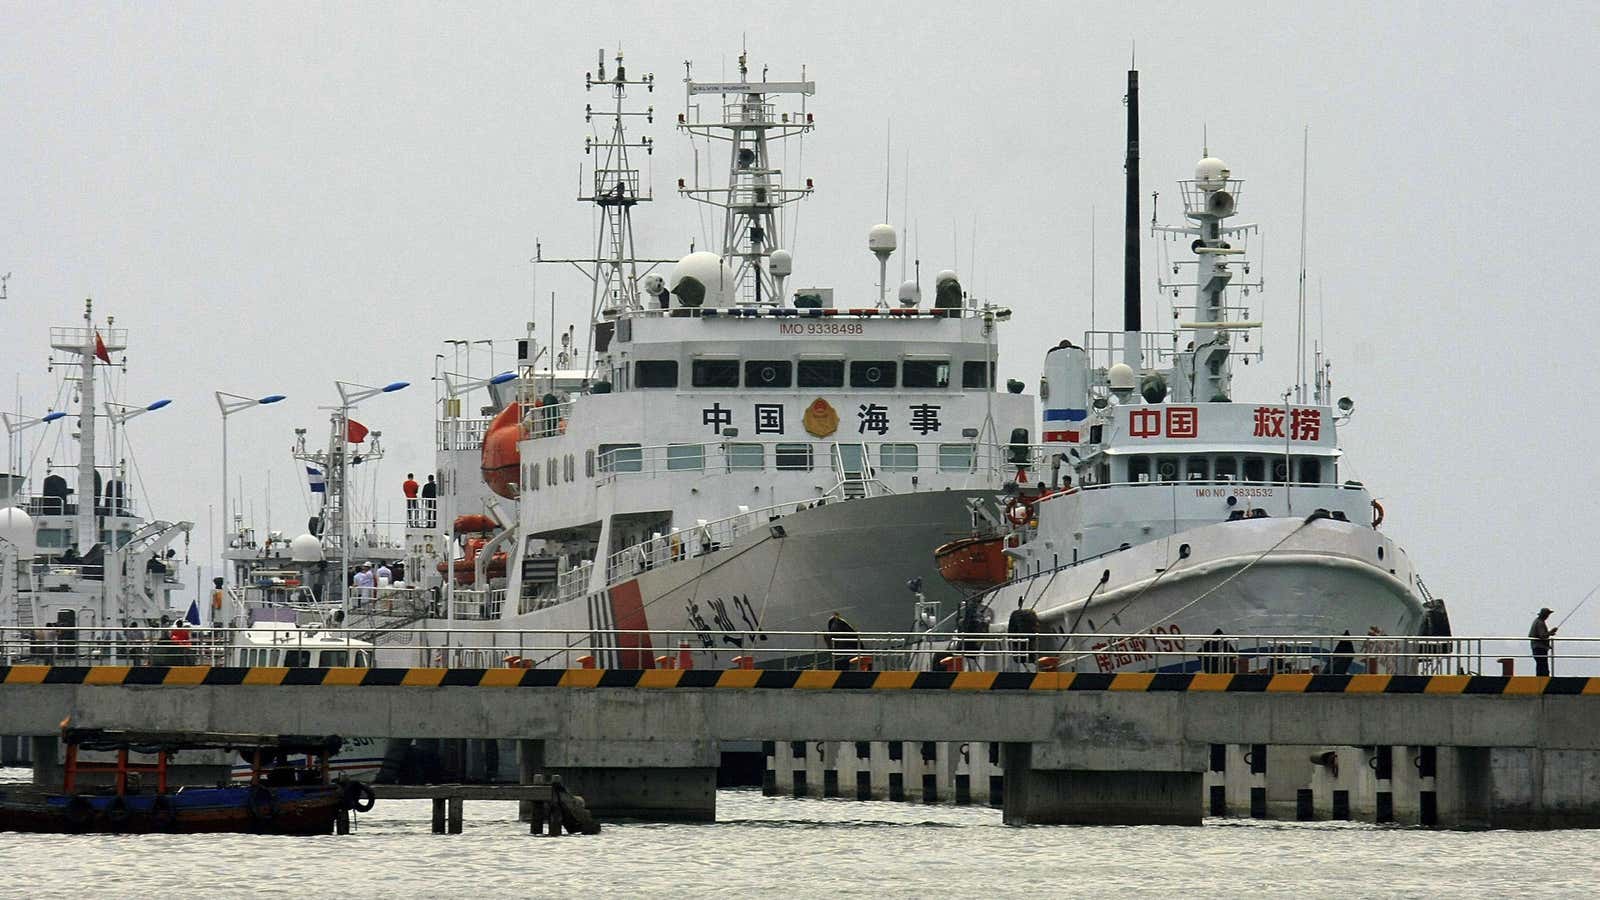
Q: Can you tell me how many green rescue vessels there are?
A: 0